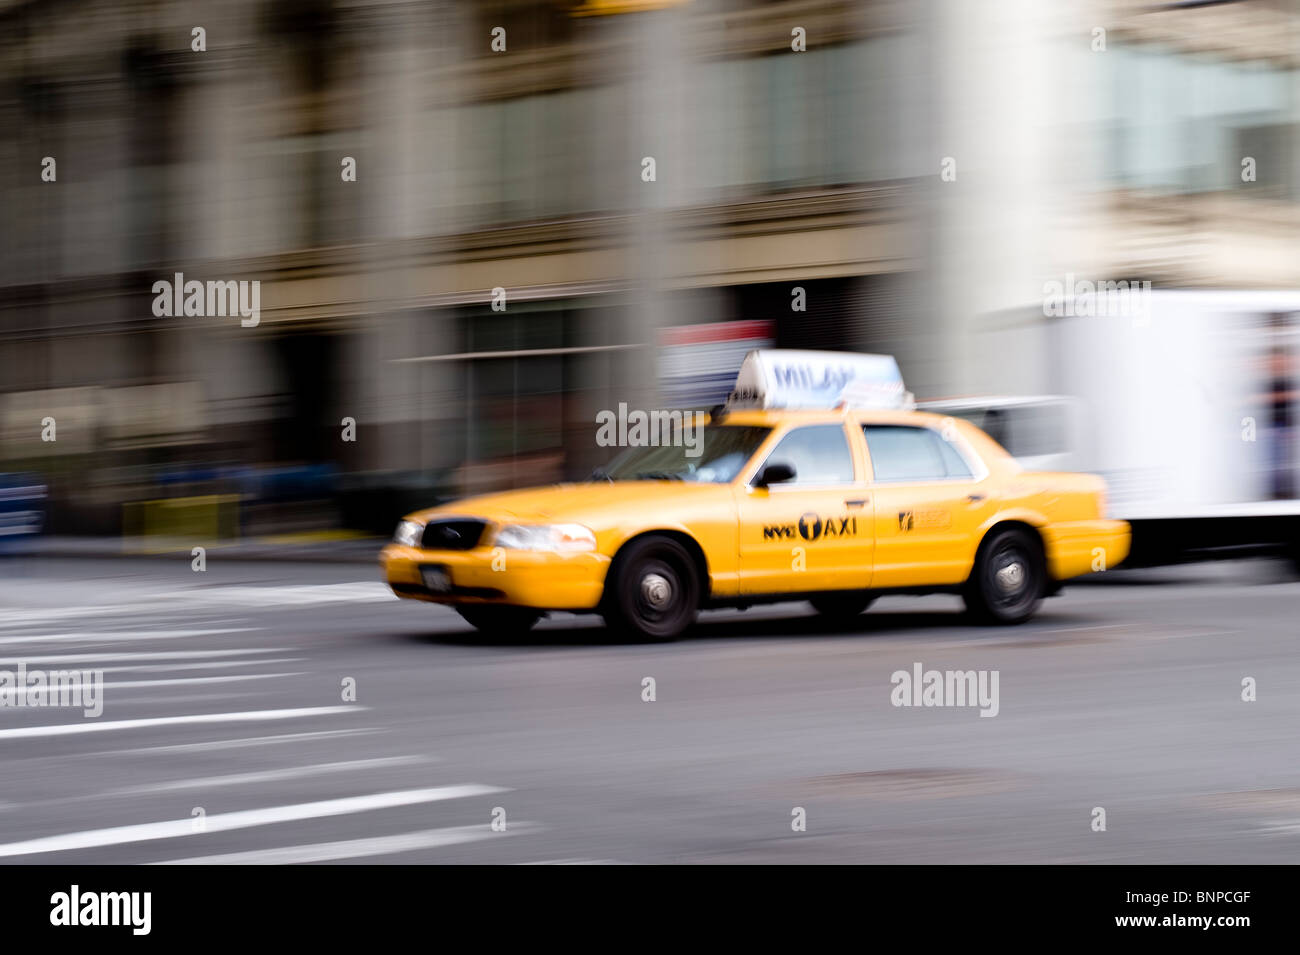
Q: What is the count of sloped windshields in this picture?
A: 1